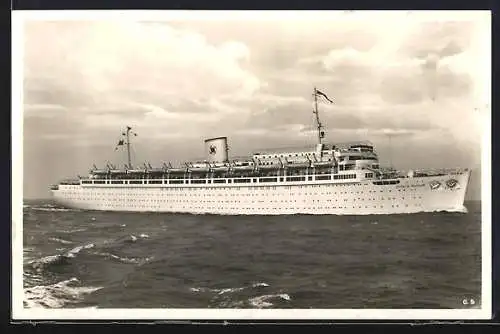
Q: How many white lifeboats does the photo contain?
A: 11